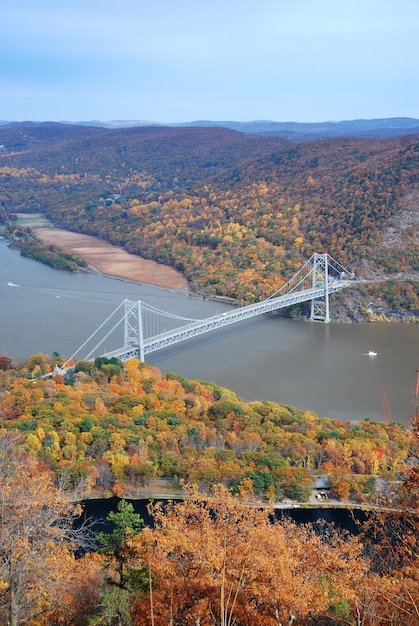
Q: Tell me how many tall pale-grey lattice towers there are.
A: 2